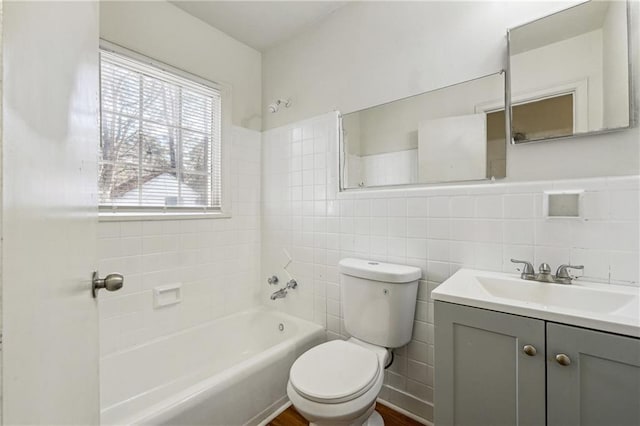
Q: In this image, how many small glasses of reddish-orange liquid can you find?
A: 0